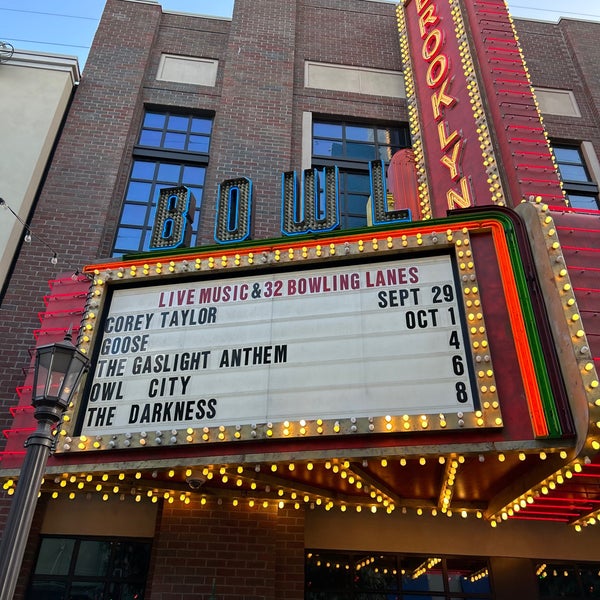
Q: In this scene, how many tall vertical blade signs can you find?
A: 1